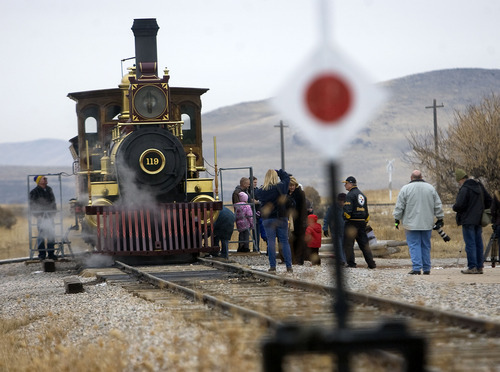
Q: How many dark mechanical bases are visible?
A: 1